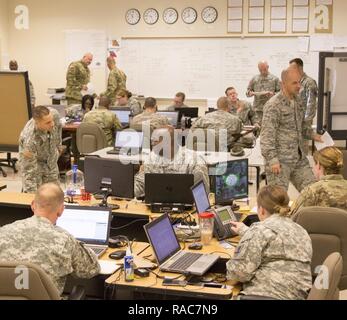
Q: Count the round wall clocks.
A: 5